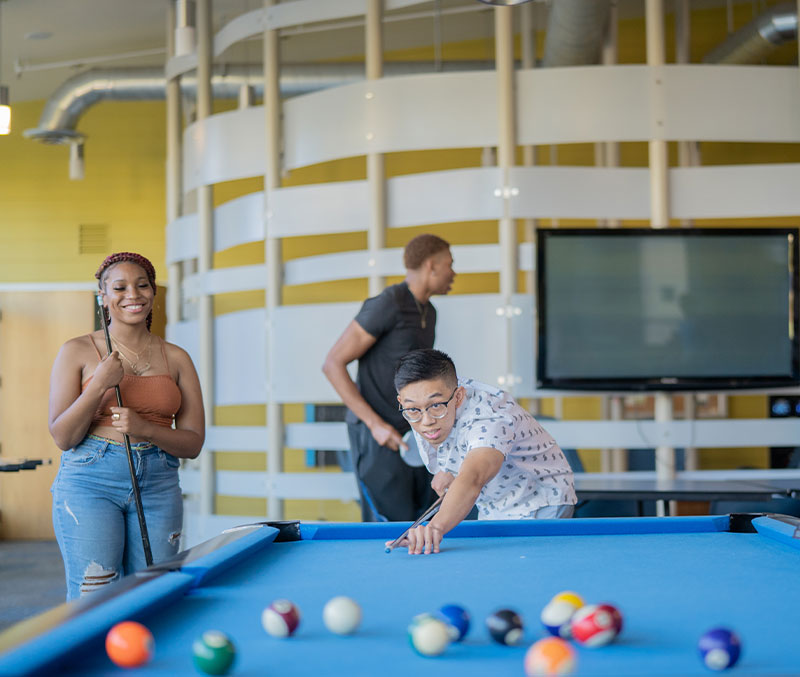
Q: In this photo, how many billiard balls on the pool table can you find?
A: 13